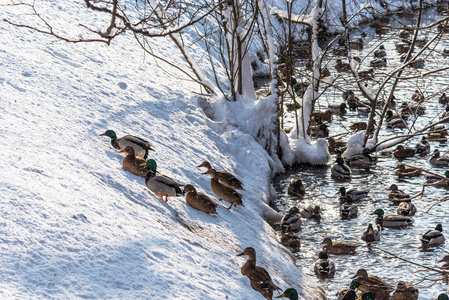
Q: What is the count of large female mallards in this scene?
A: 5